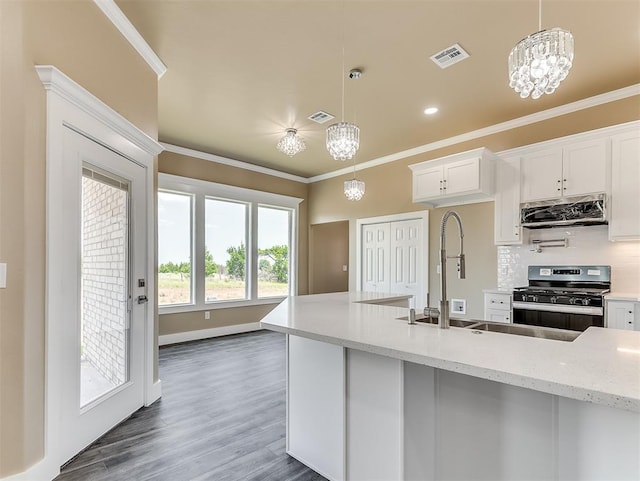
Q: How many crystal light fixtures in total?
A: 4